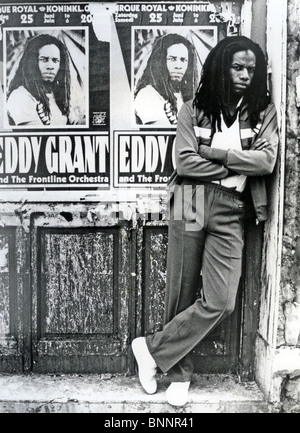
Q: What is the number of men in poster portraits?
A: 2